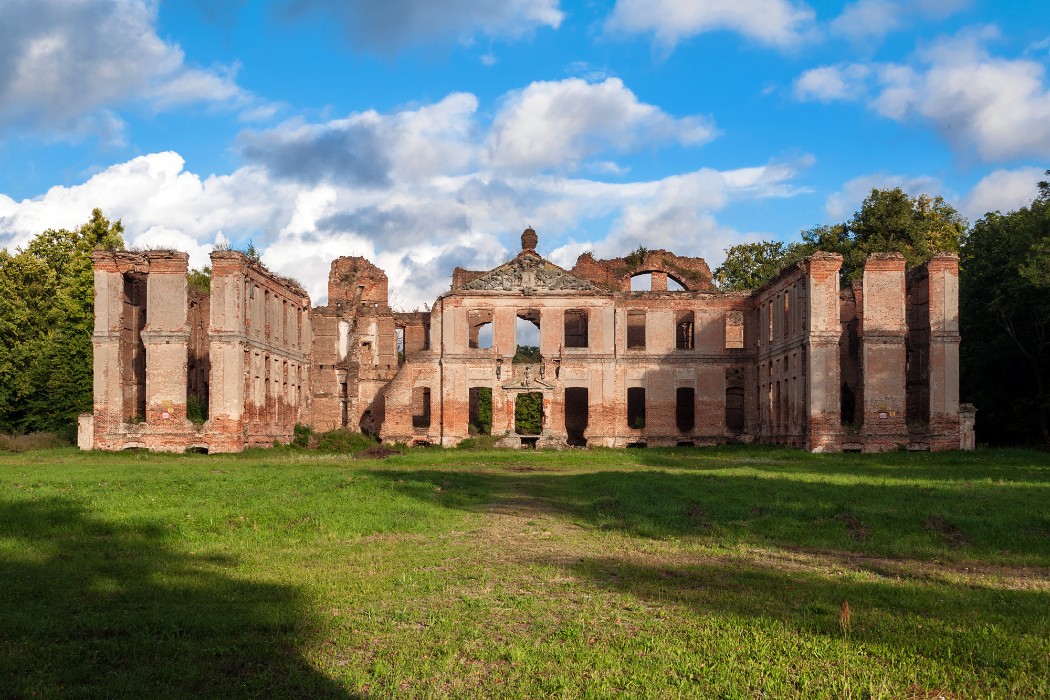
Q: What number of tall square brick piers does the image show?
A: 6